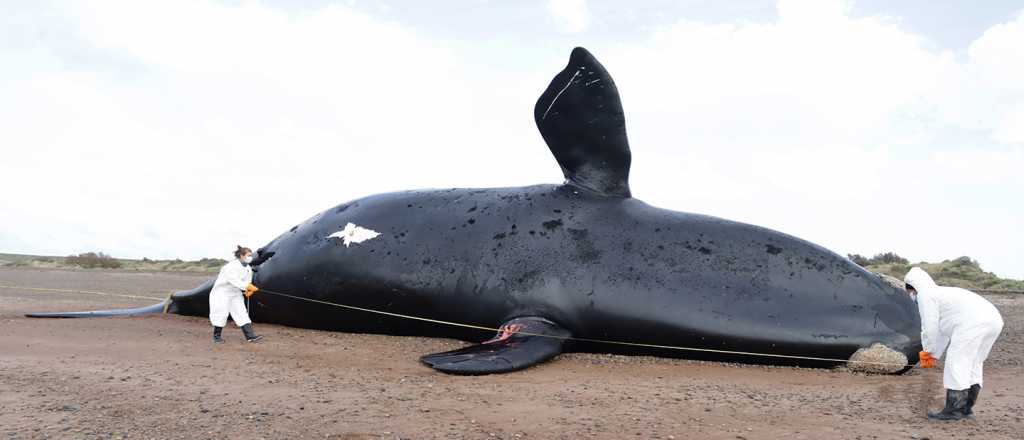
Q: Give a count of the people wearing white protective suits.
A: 2